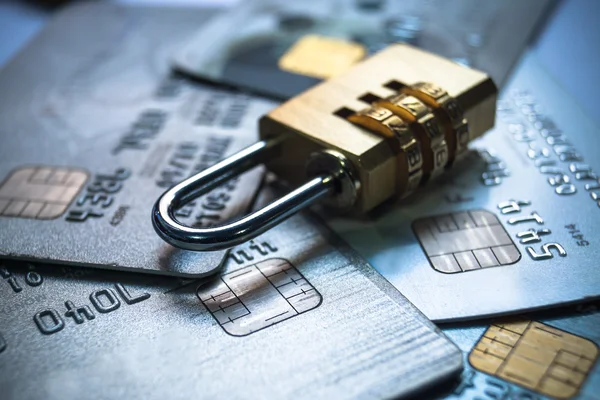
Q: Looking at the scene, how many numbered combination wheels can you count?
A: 3